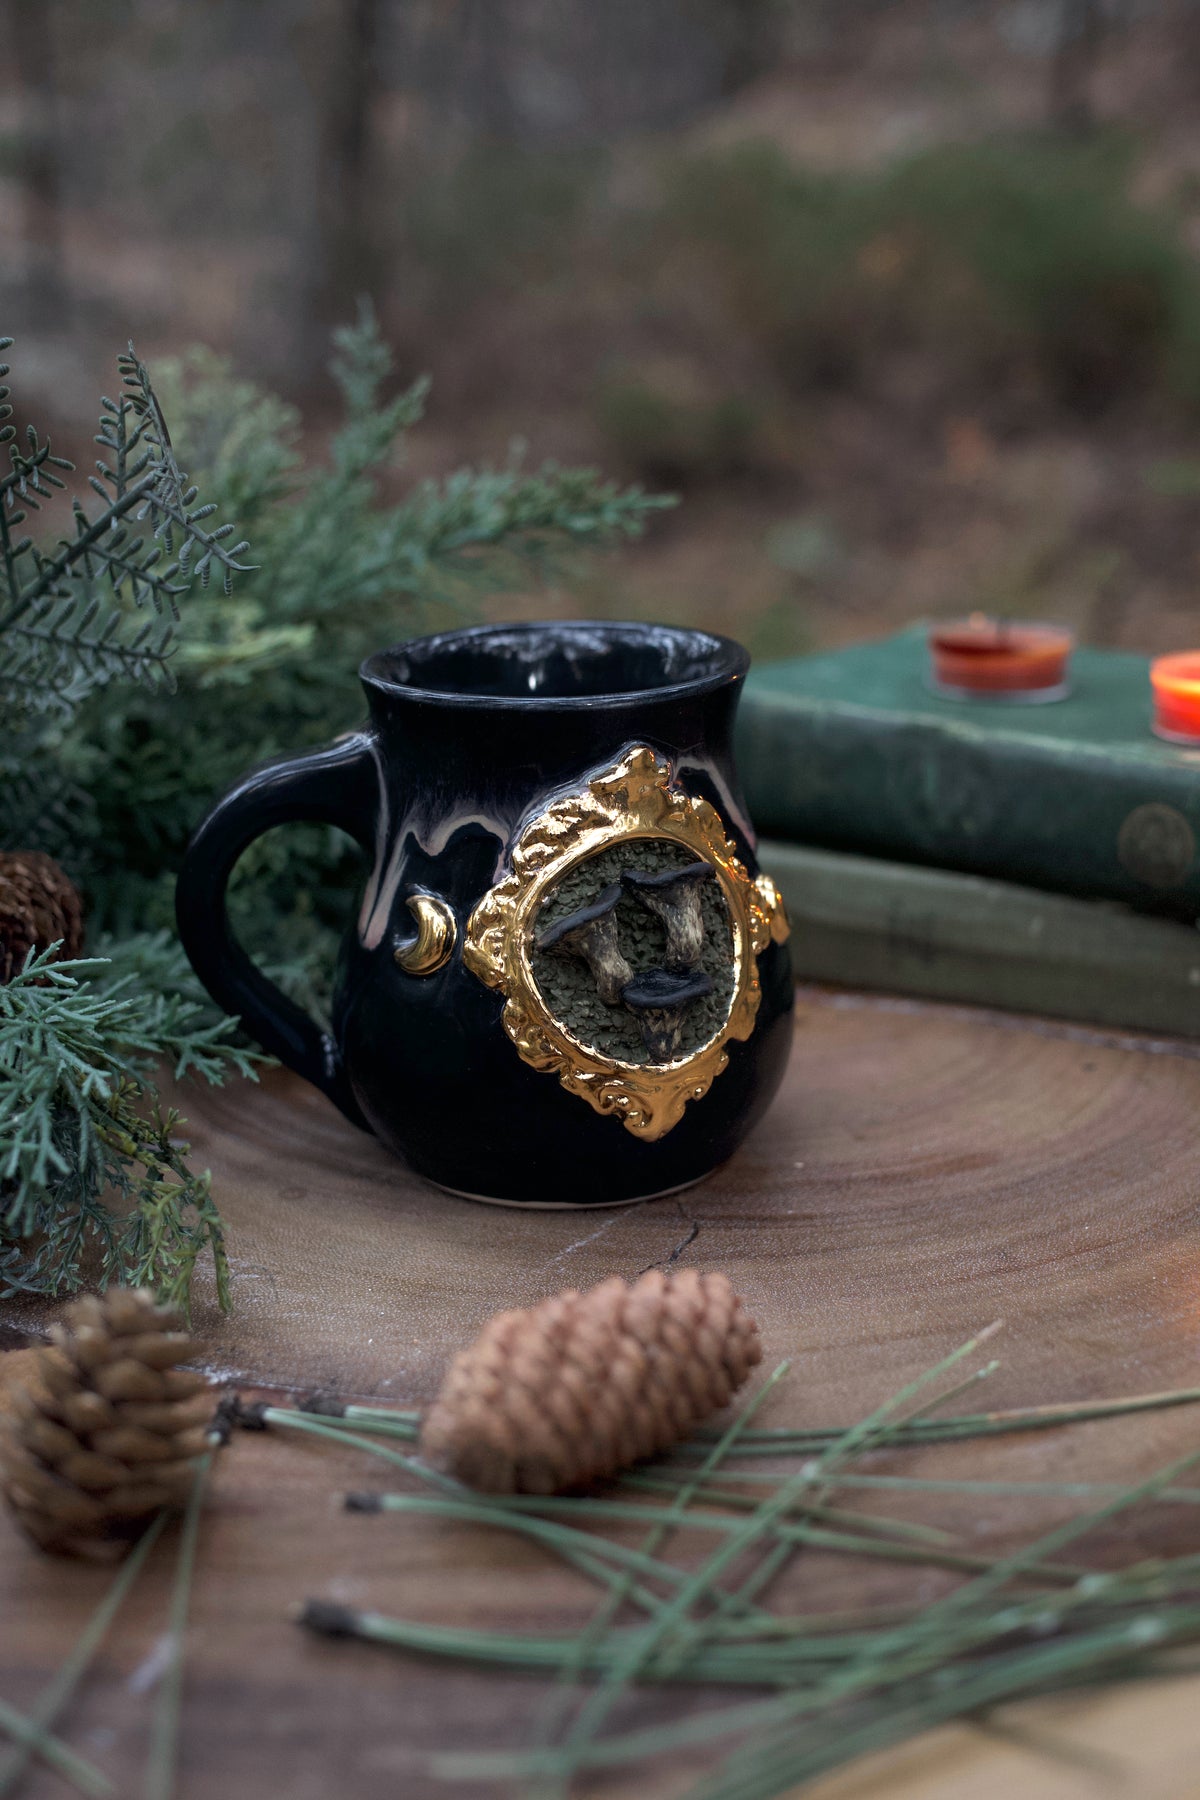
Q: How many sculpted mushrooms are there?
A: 3